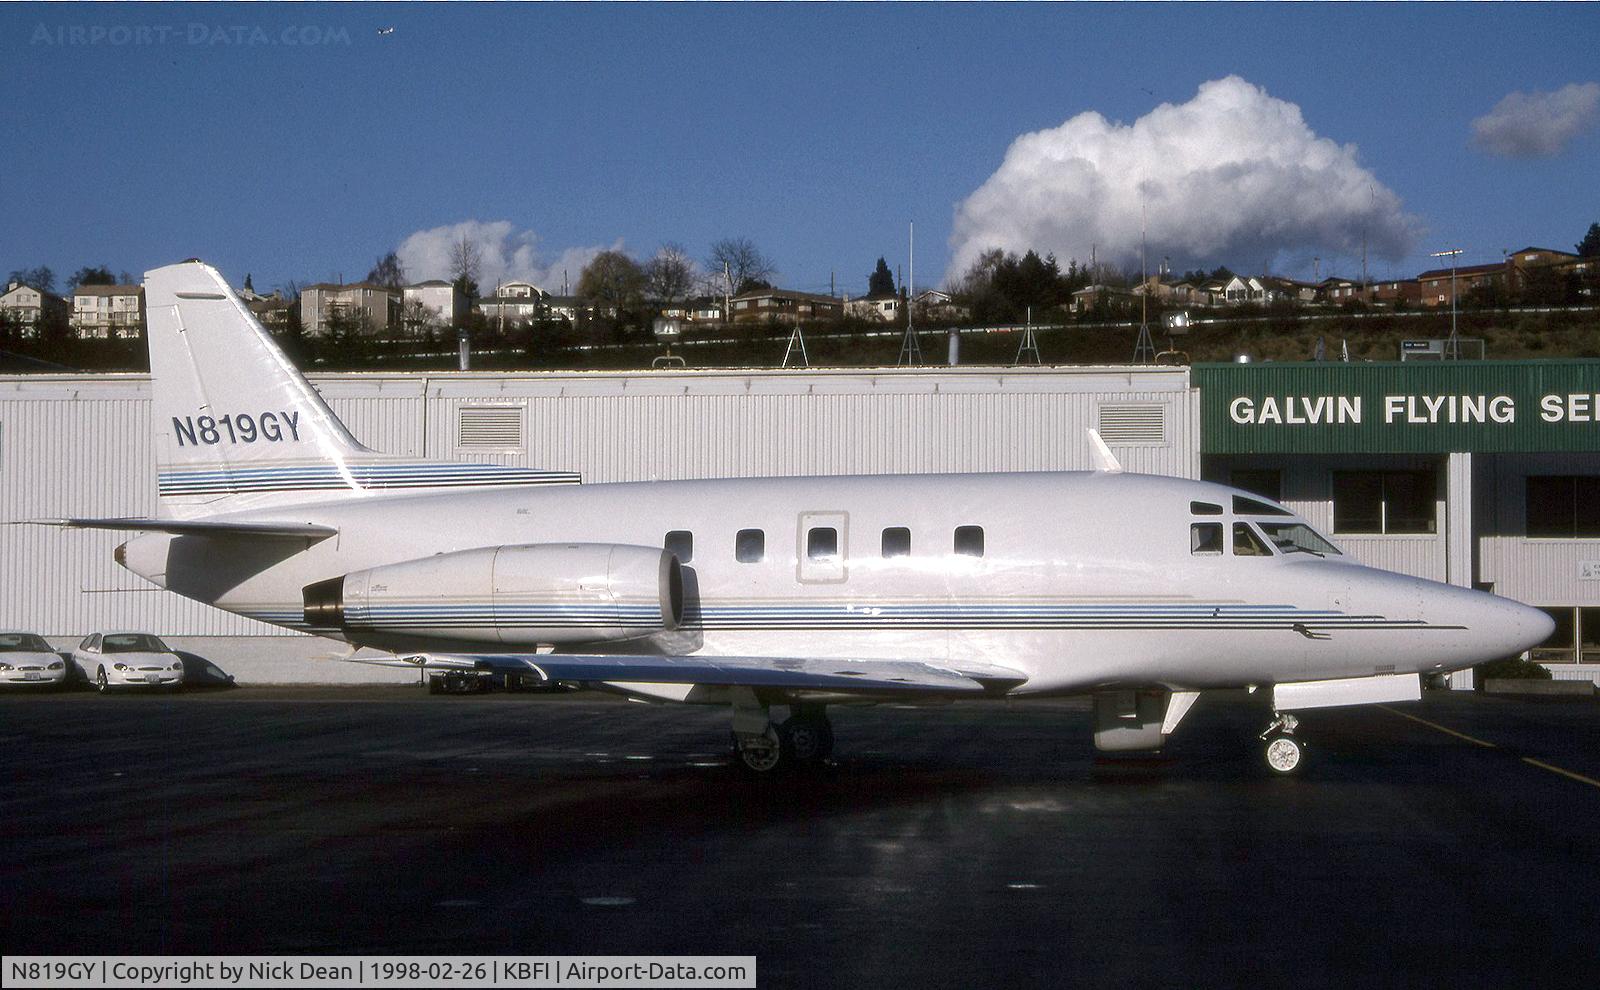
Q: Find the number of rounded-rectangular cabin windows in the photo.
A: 5